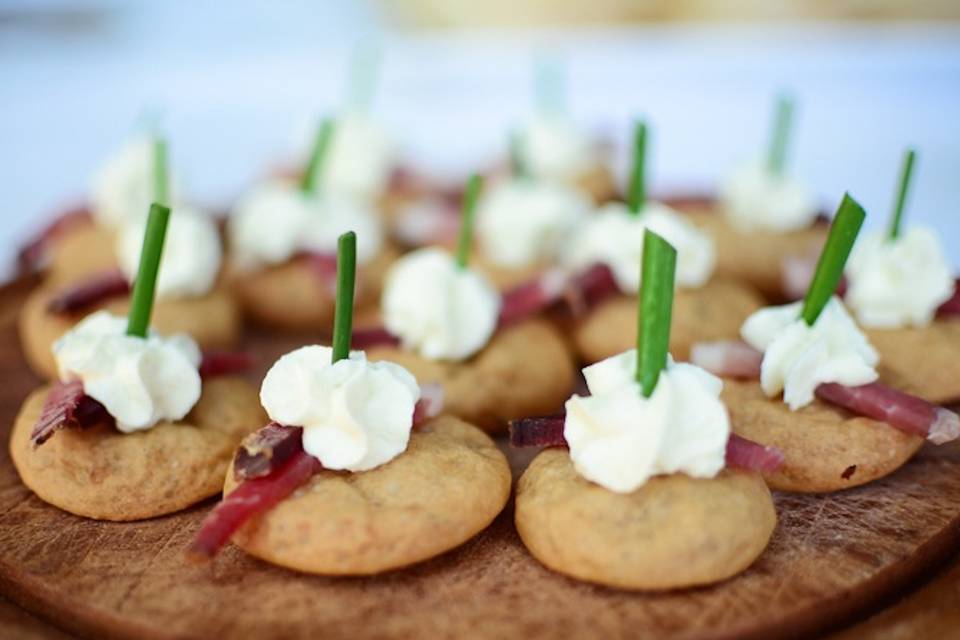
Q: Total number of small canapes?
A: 14